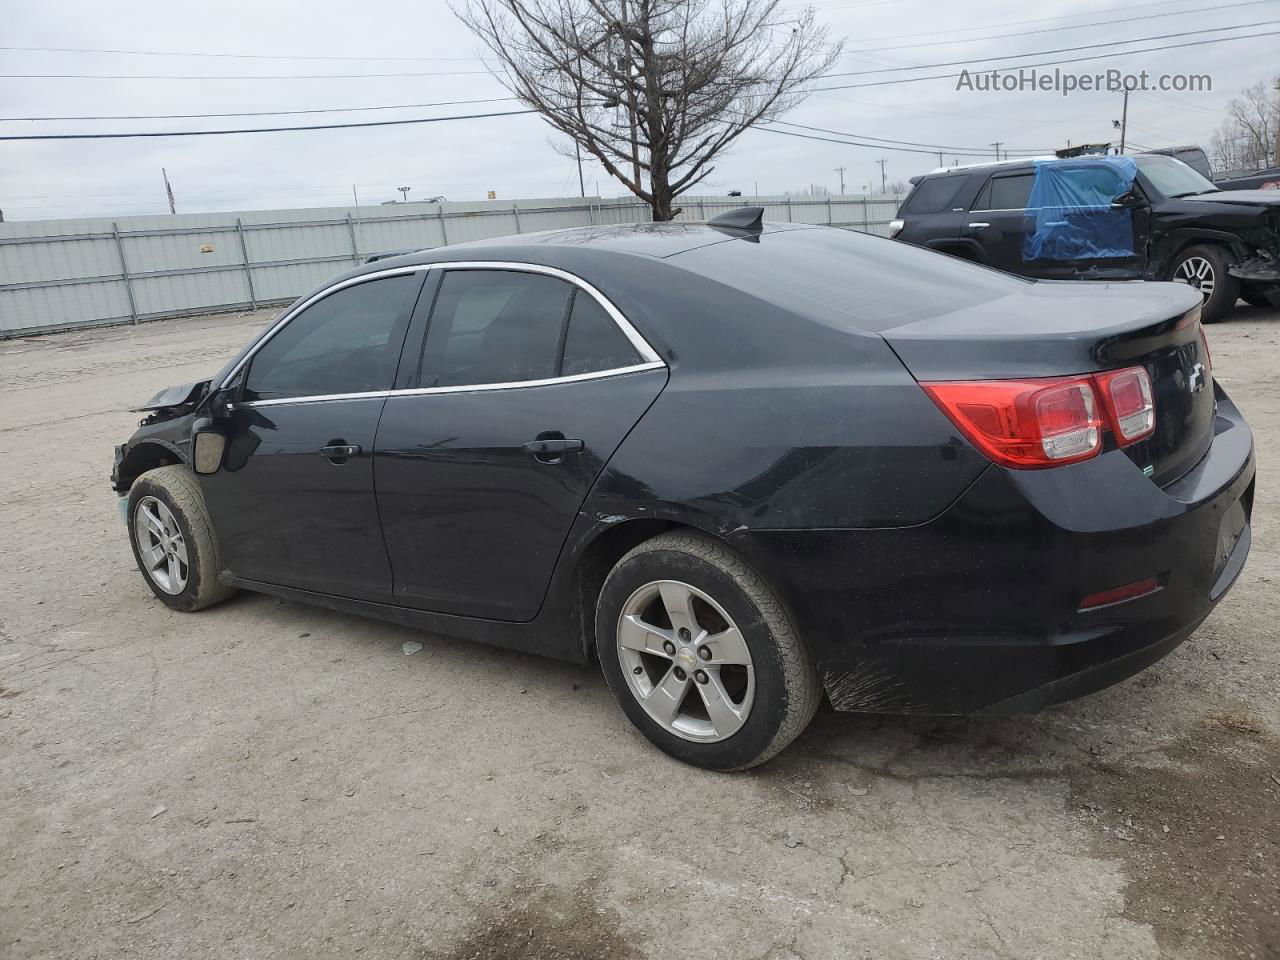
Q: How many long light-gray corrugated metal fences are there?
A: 1